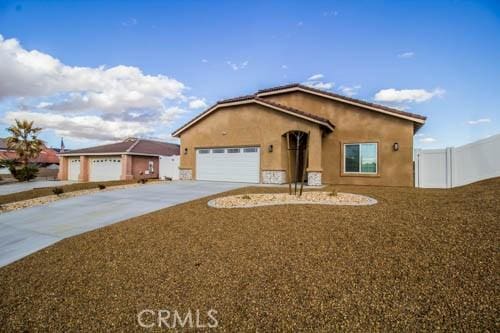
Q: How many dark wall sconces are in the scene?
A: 3